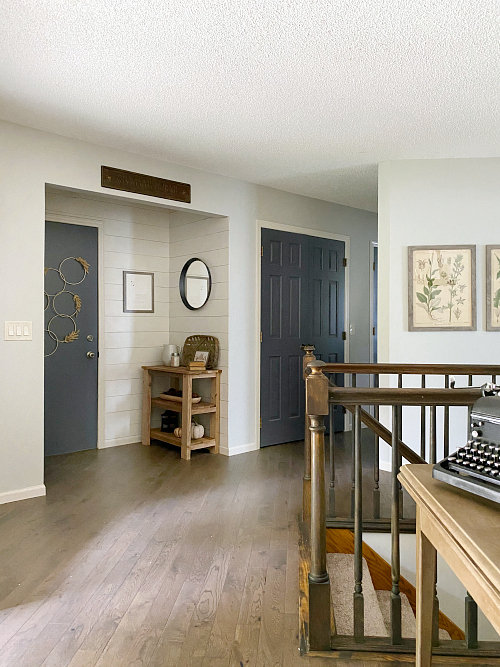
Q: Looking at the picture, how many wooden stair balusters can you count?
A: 12